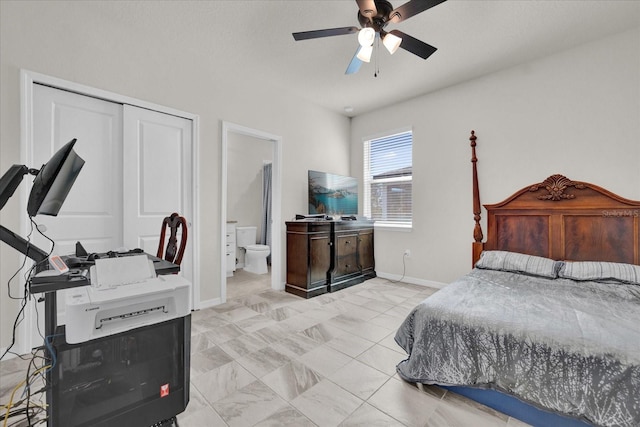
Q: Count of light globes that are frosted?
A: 3